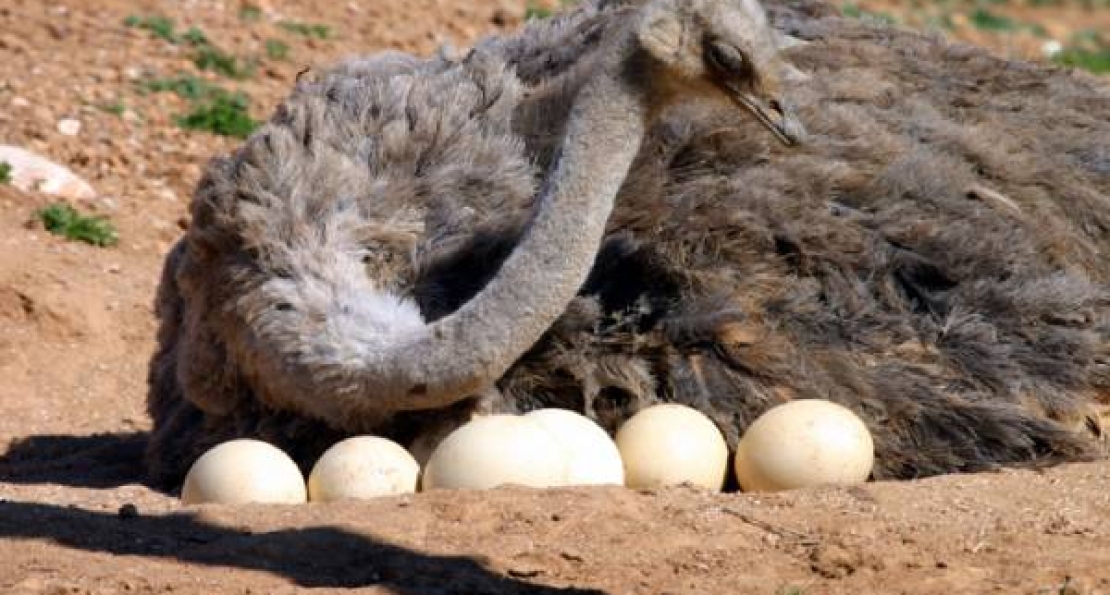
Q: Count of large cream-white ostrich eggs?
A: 6